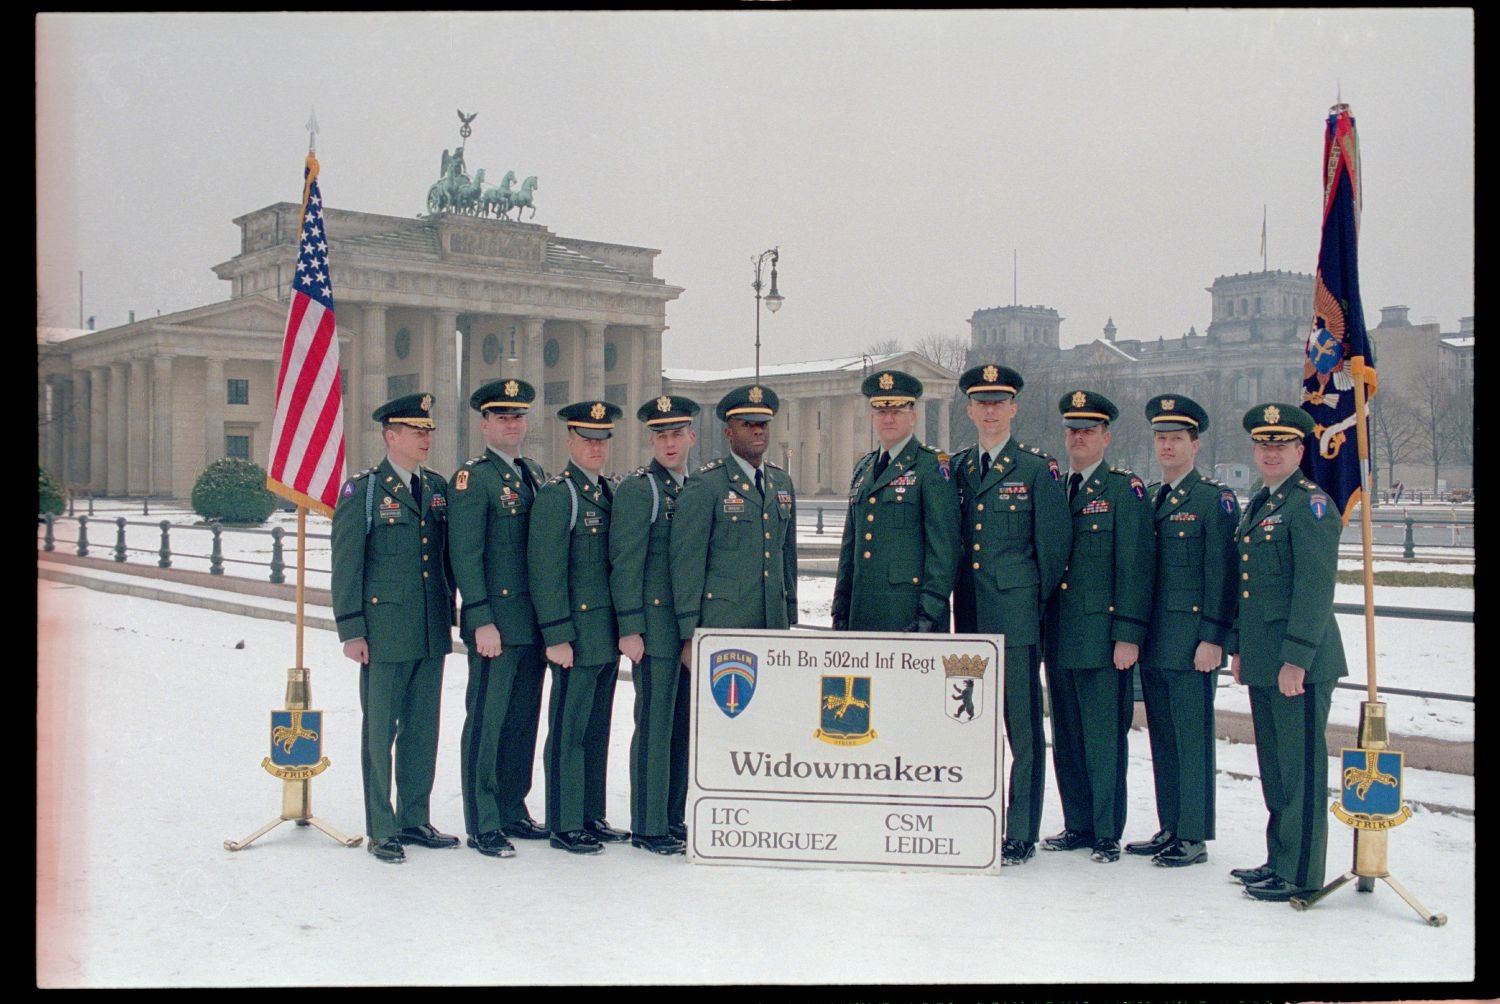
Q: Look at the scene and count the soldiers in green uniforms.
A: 10